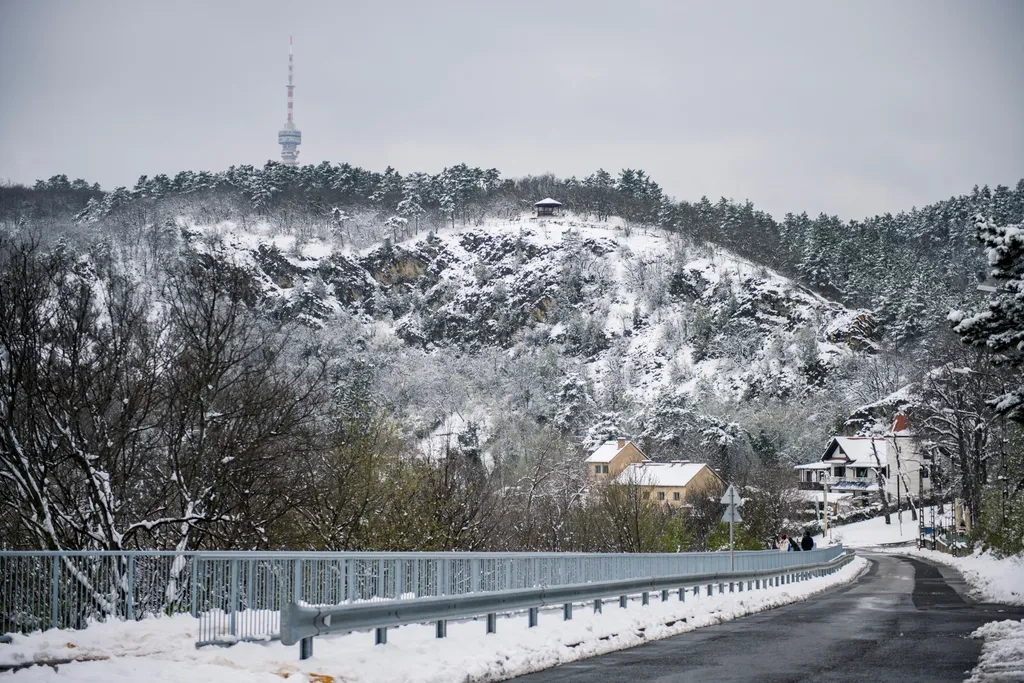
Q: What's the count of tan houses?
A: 2